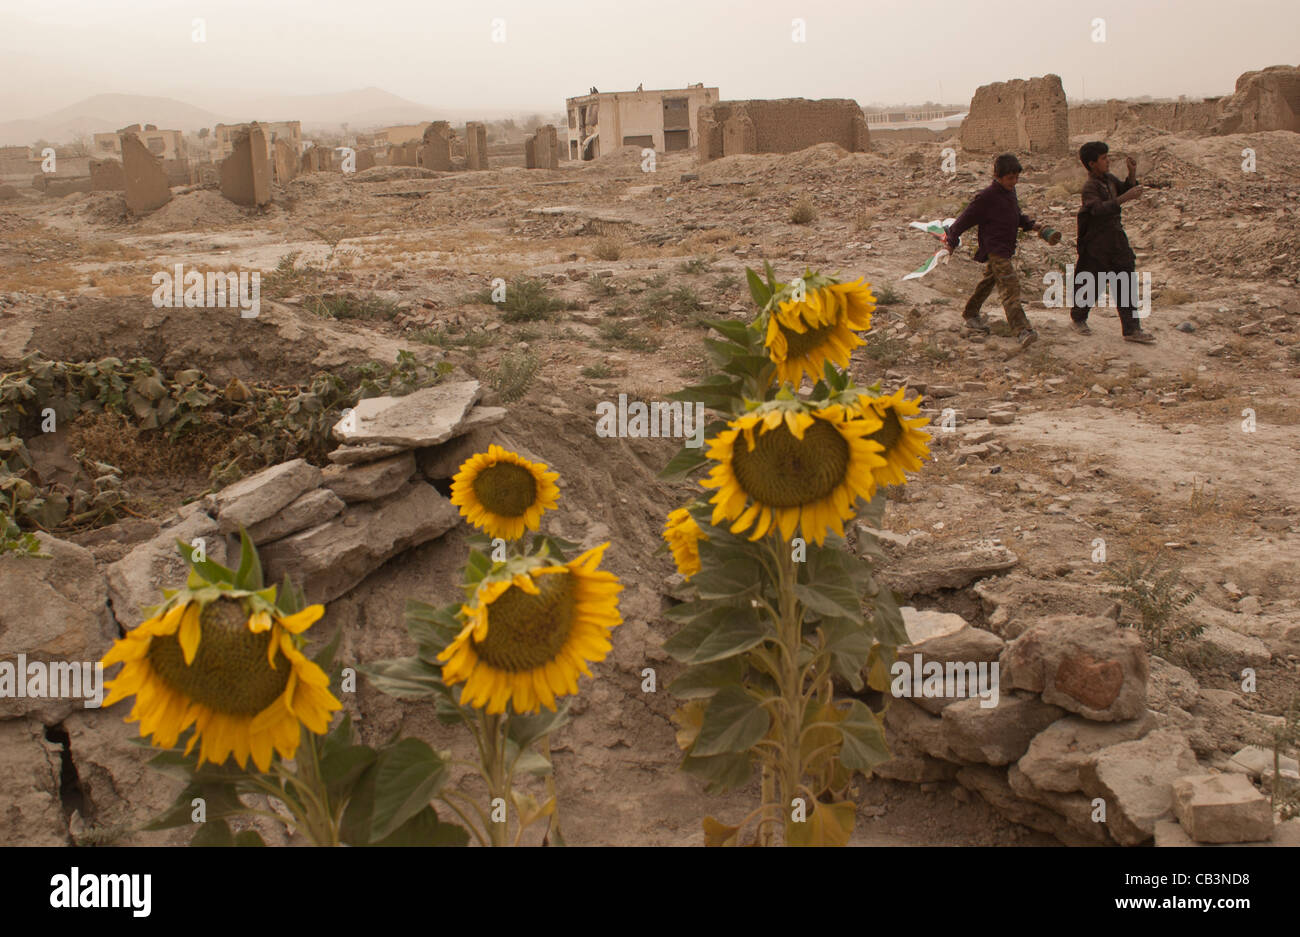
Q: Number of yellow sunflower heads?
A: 7